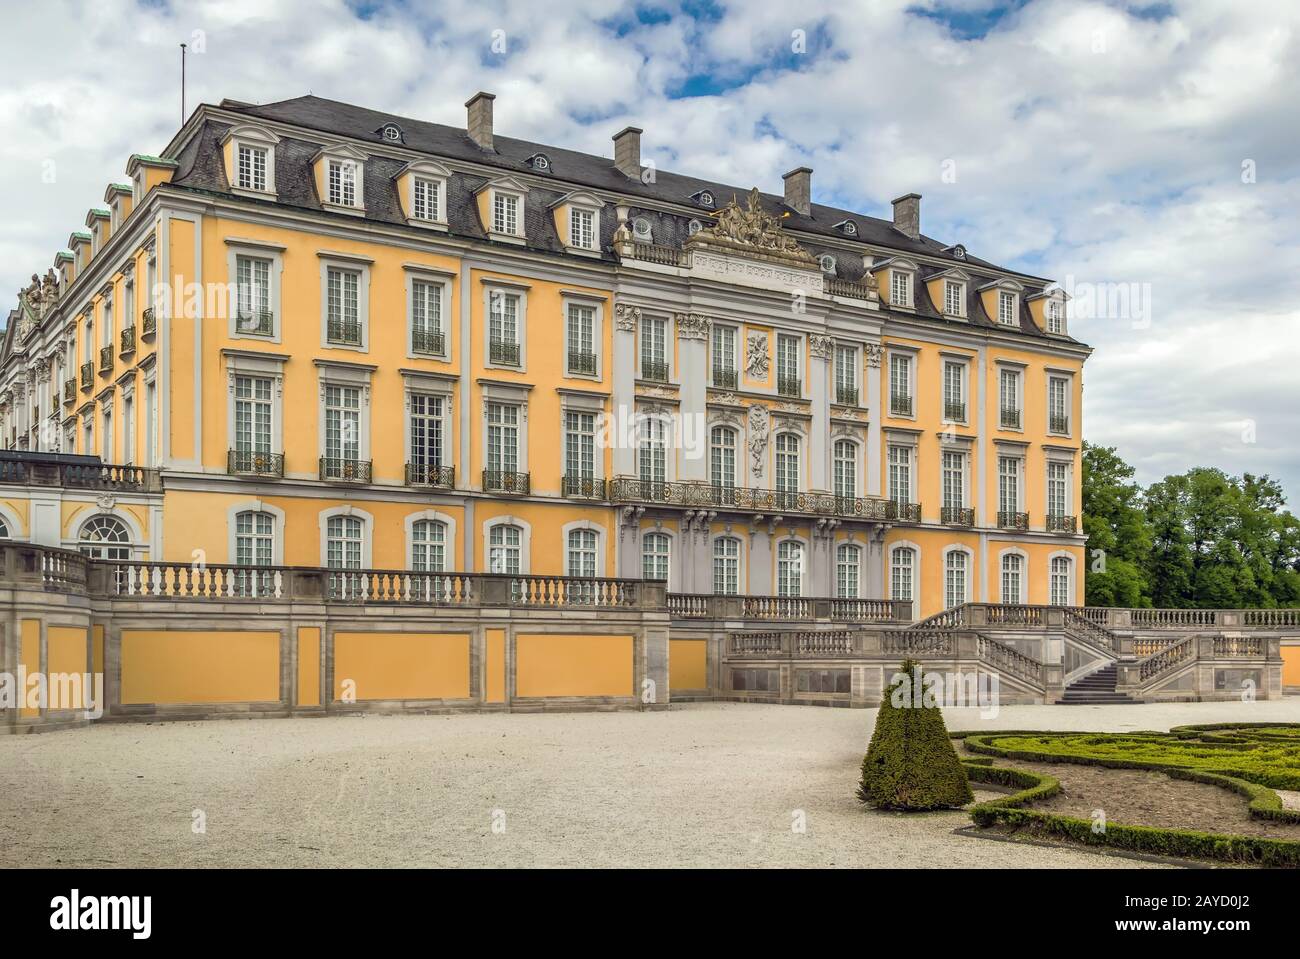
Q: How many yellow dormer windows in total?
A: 14